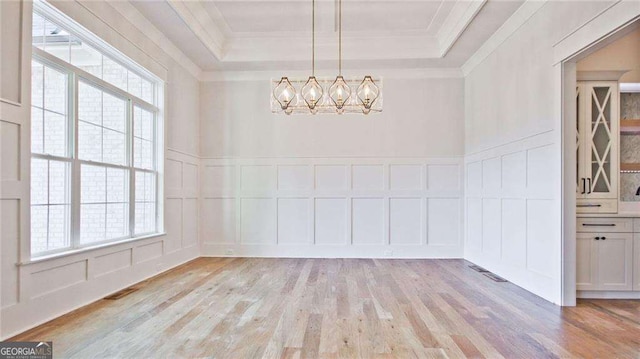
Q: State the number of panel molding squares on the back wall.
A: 14